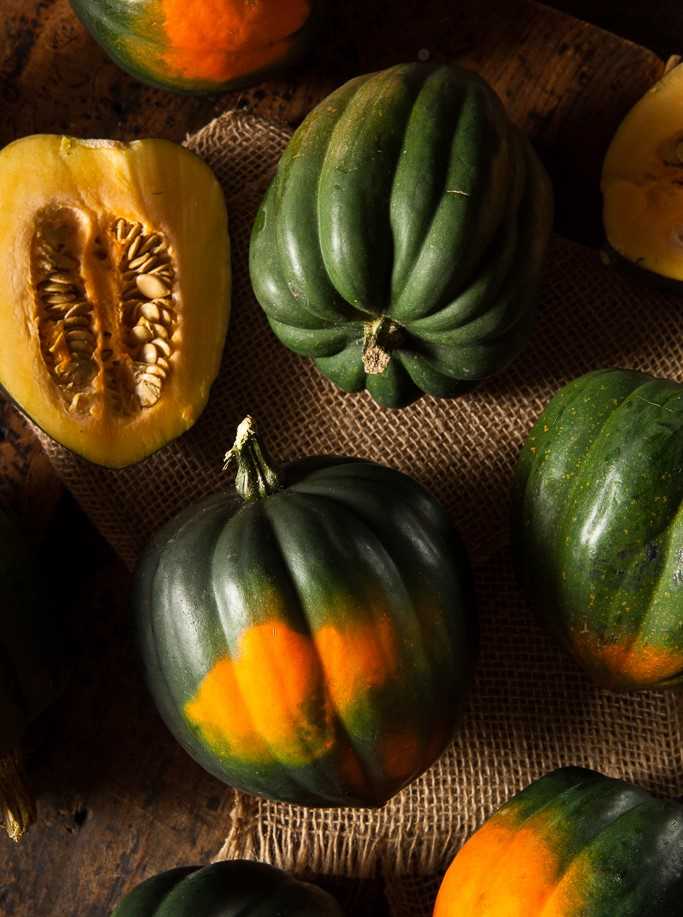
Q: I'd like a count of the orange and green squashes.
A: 4